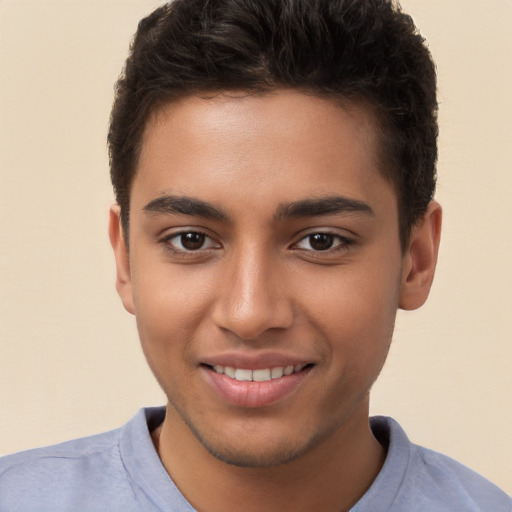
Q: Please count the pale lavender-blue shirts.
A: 1